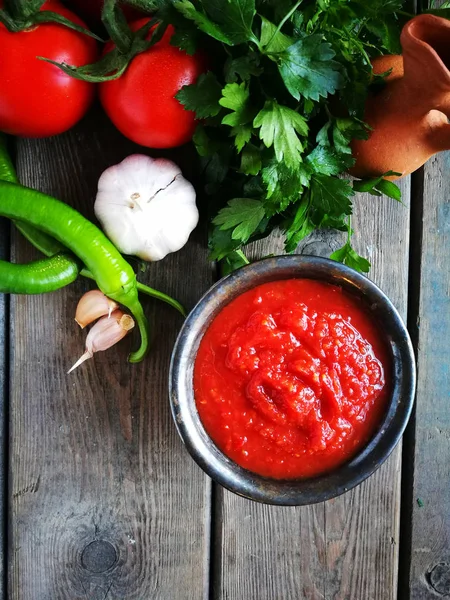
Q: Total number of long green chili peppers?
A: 3